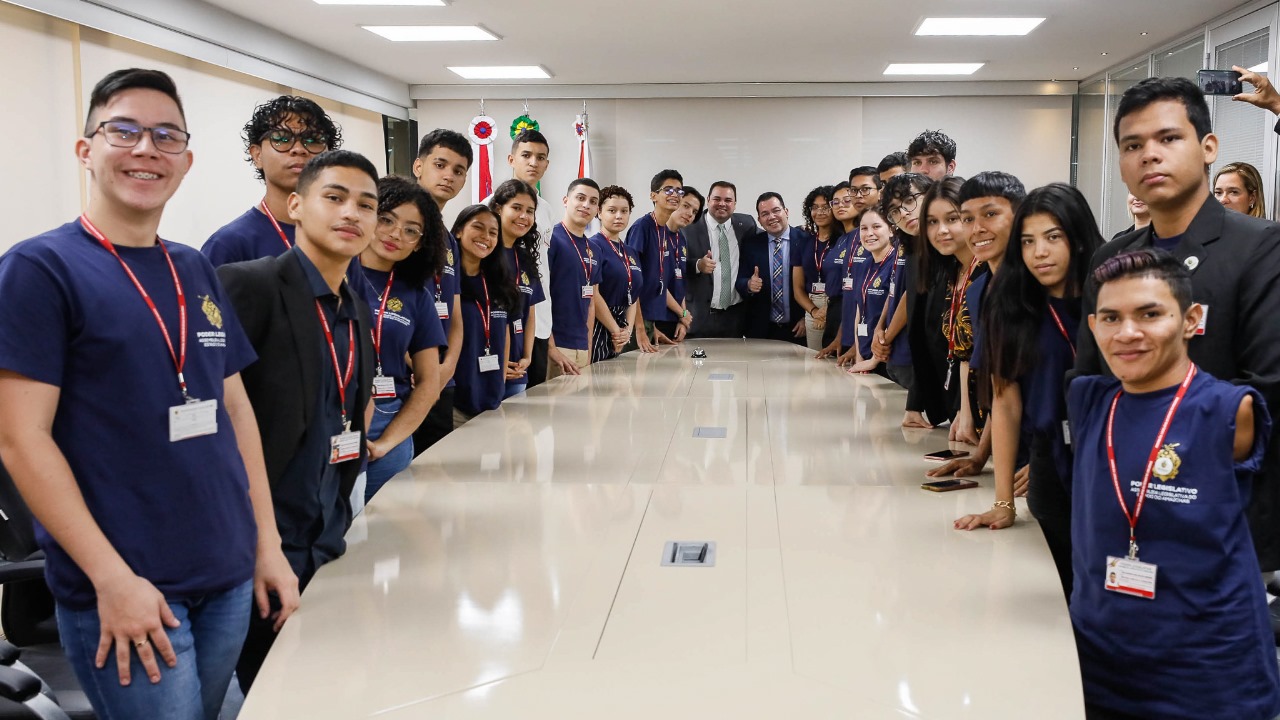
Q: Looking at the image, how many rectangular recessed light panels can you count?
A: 5